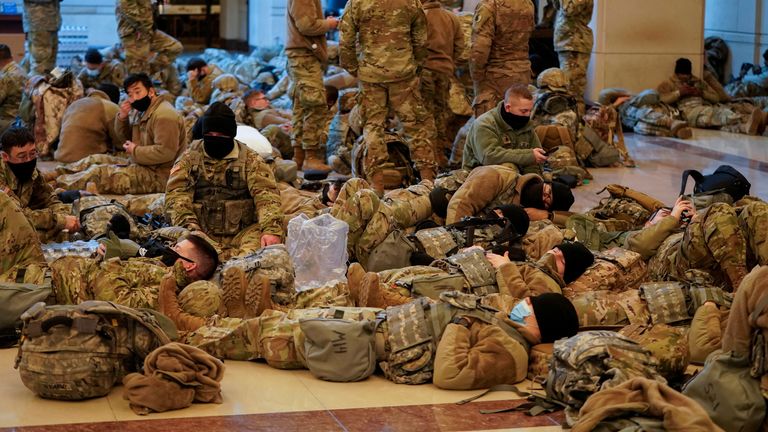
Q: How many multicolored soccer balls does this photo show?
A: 0